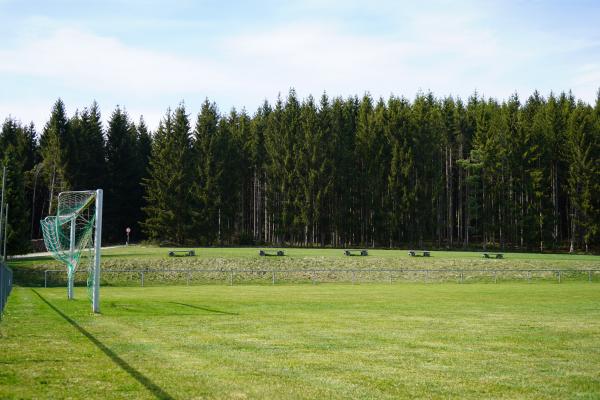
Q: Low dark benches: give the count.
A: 5